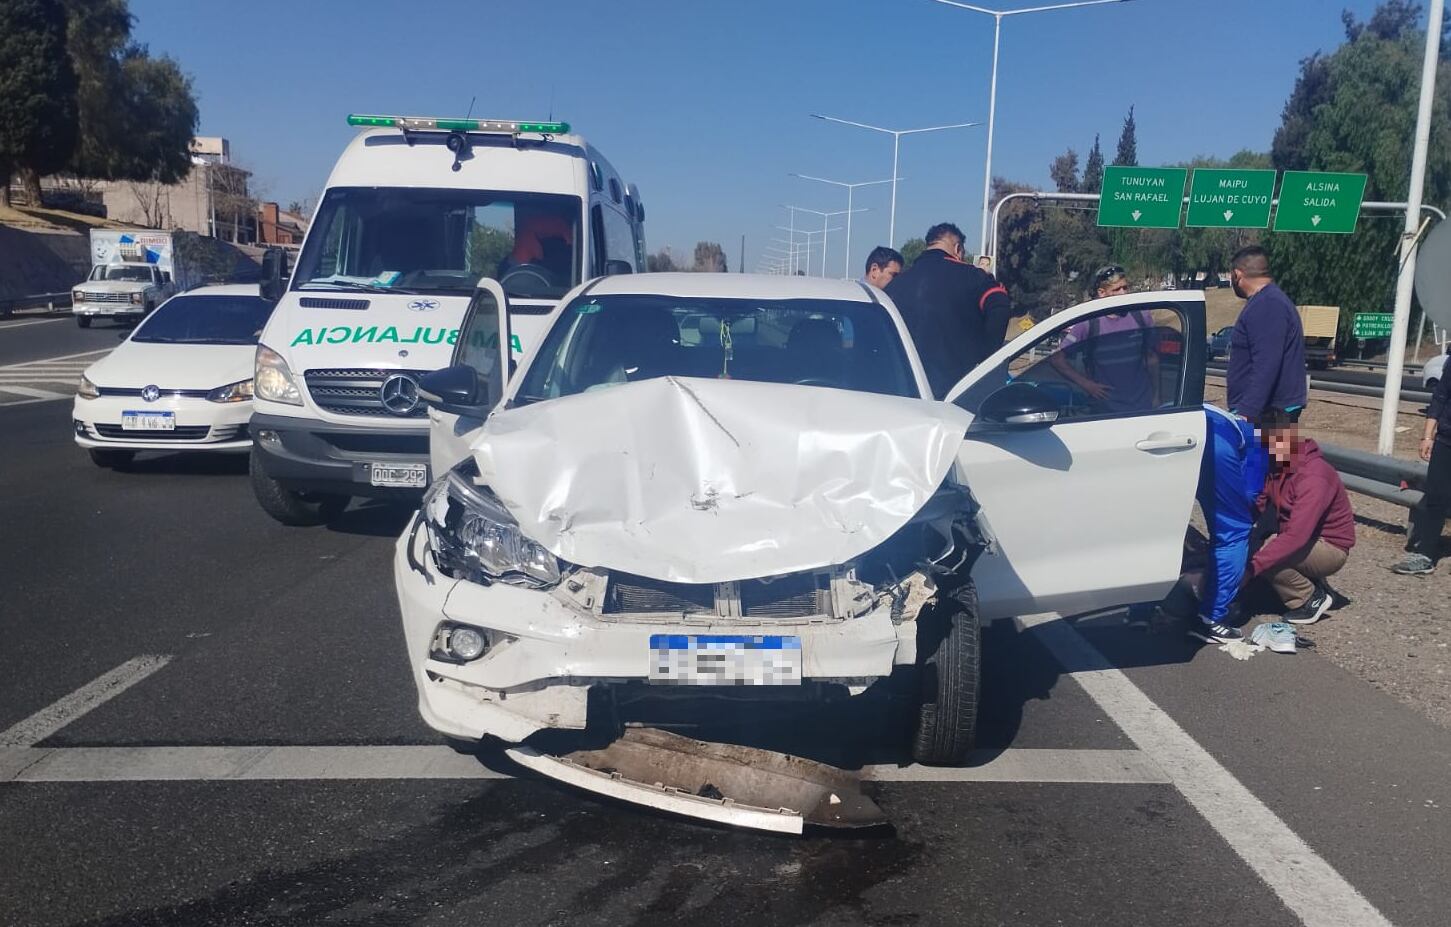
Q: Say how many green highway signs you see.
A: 4